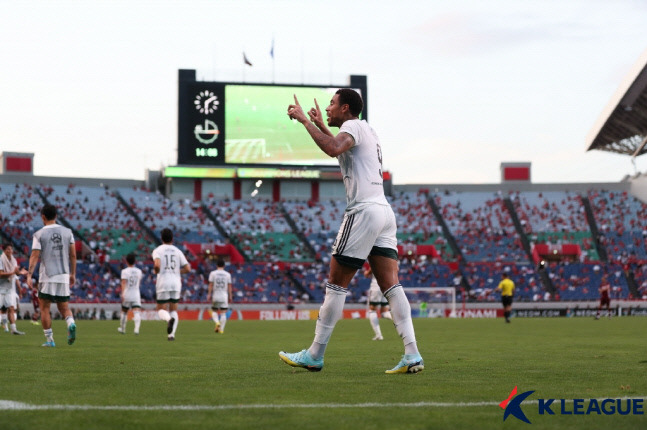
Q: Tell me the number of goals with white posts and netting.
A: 1